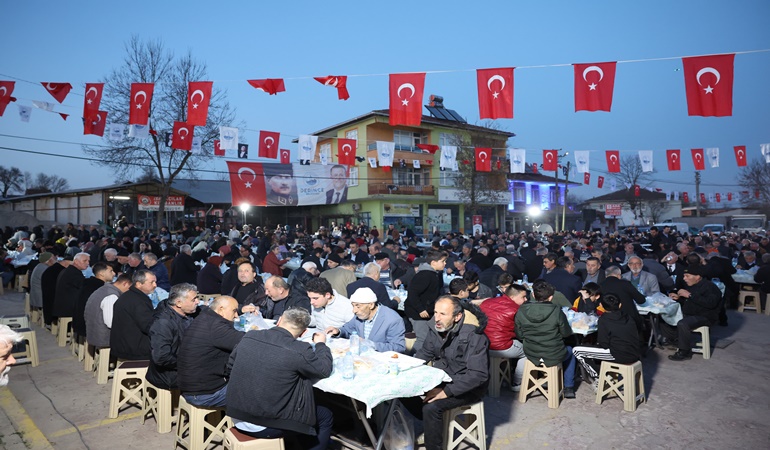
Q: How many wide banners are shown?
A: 1